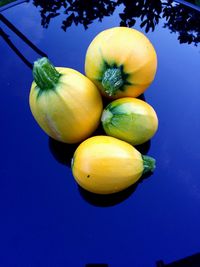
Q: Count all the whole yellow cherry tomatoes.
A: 0